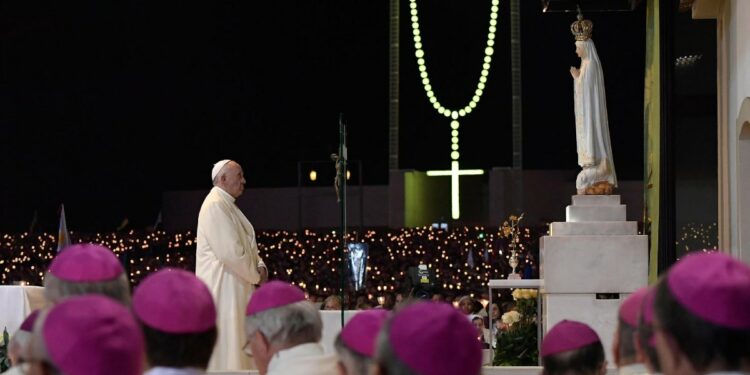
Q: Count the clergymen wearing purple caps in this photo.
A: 11